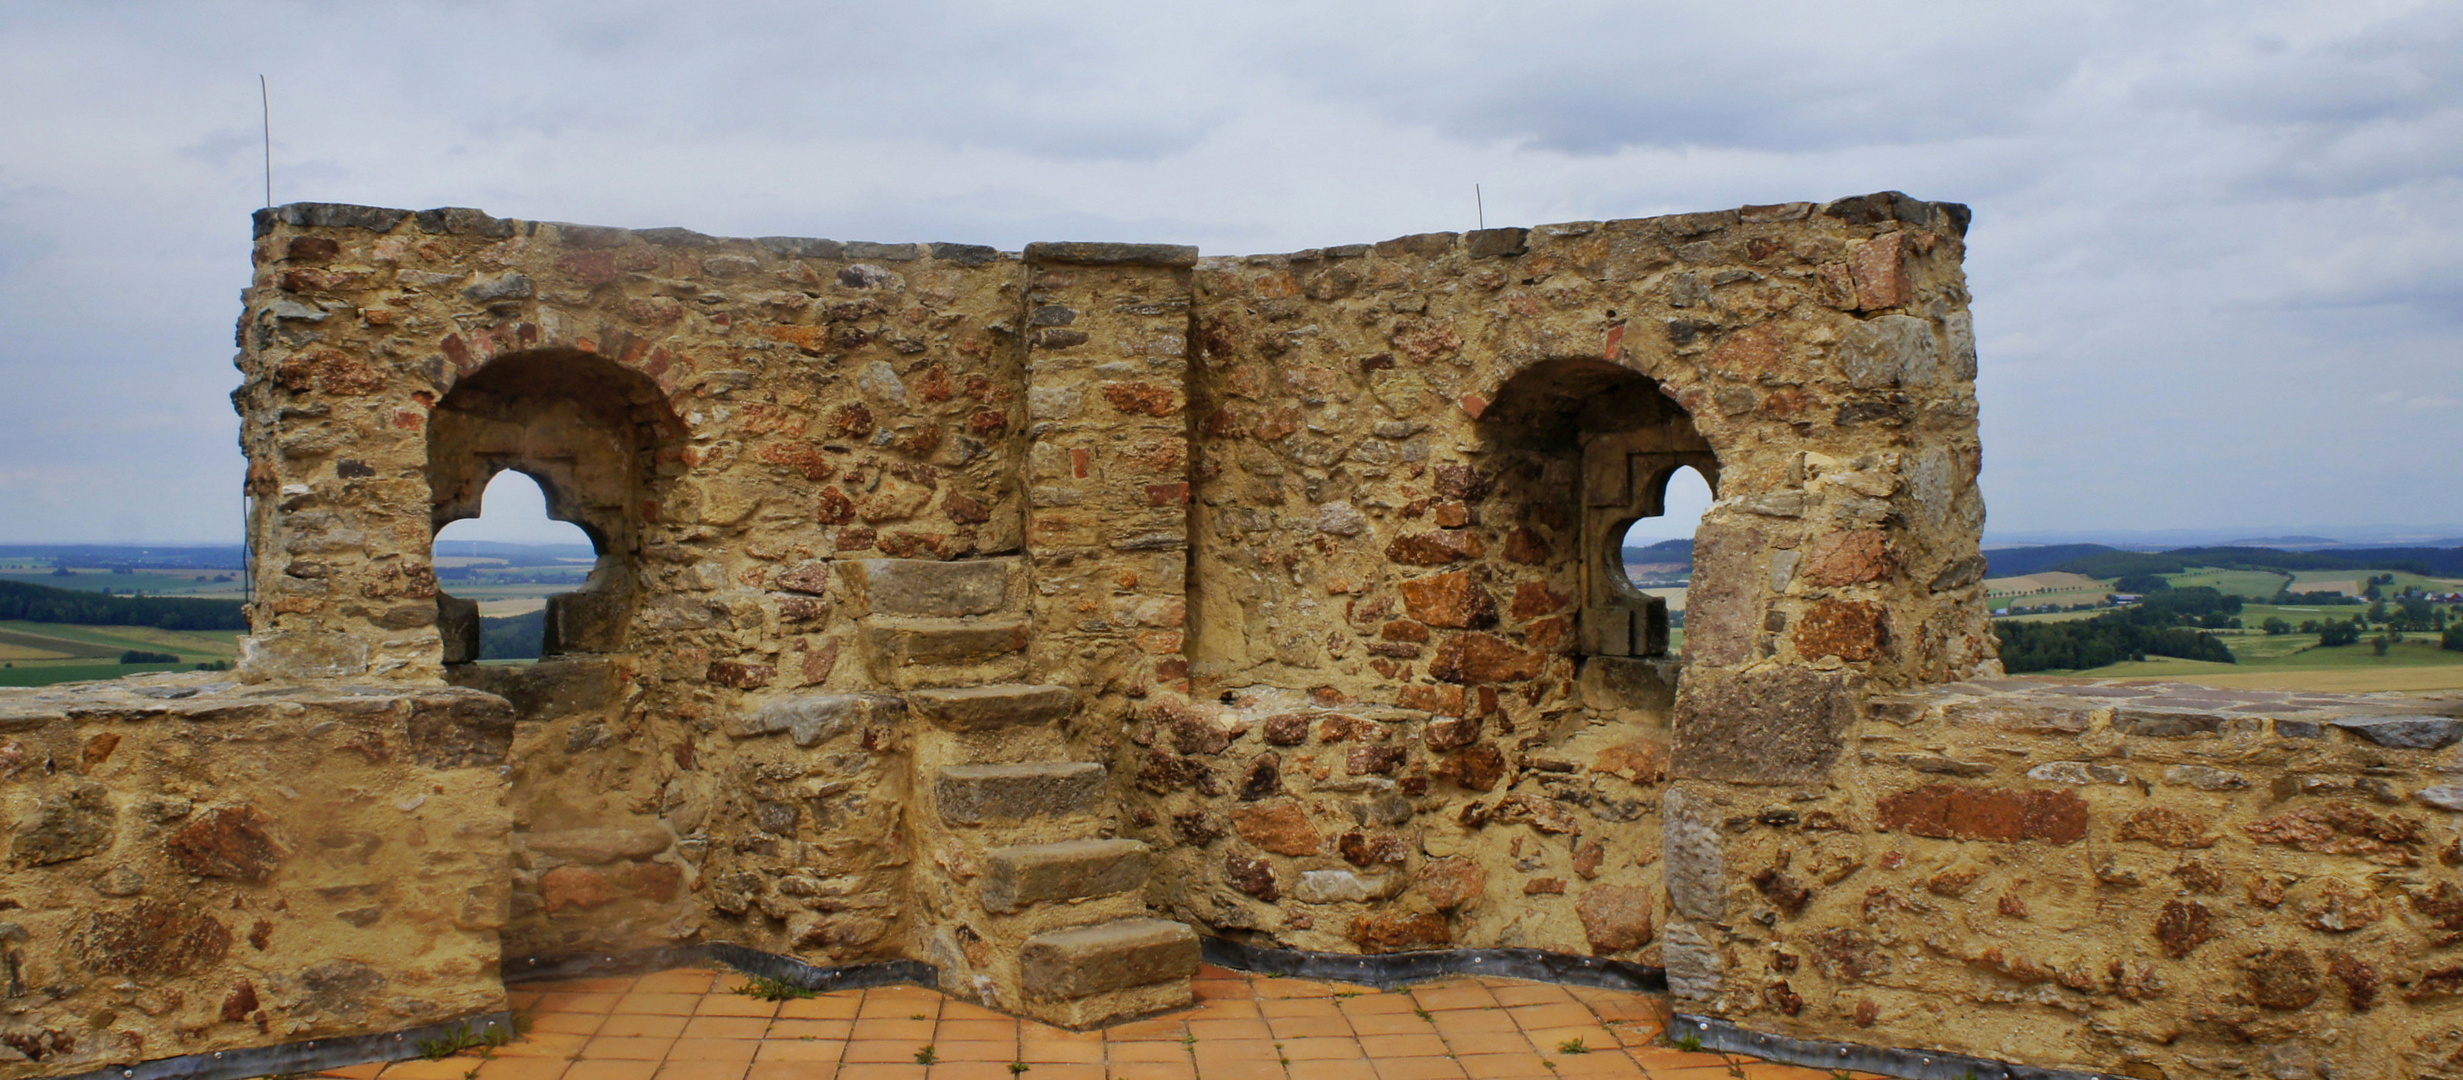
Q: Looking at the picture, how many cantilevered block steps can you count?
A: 6